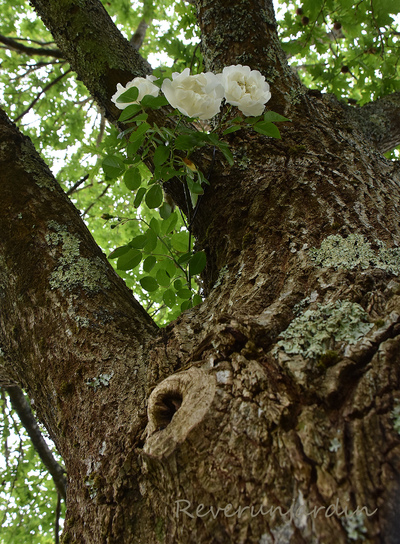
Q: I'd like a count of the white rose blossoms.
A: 3